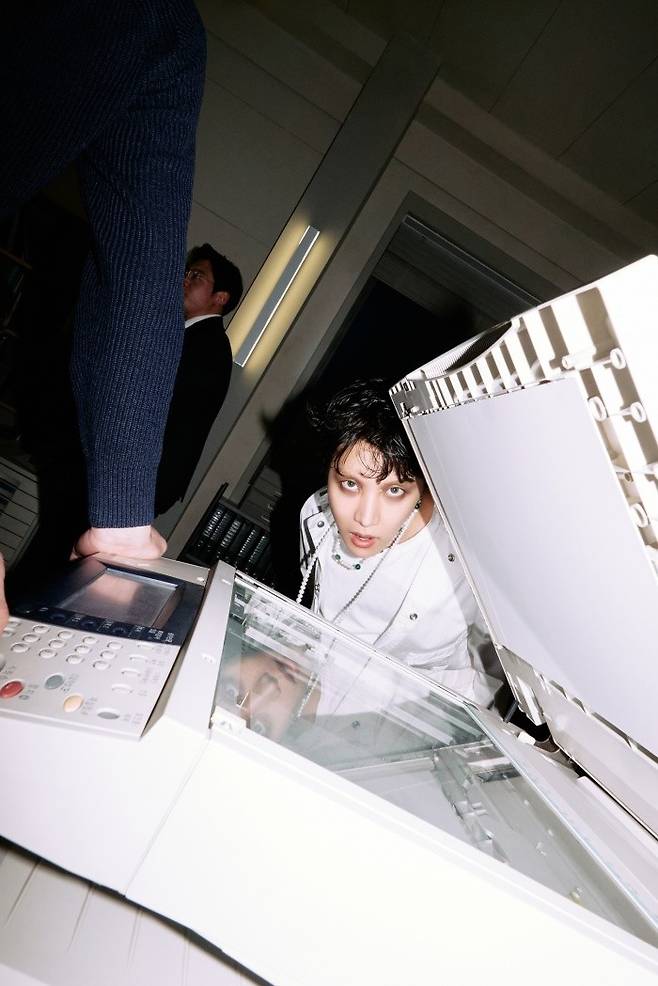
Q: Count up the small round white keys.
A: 12